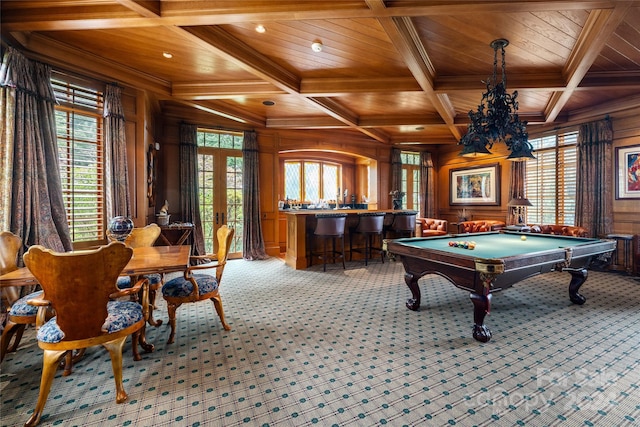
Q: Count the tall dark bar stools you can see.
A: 3